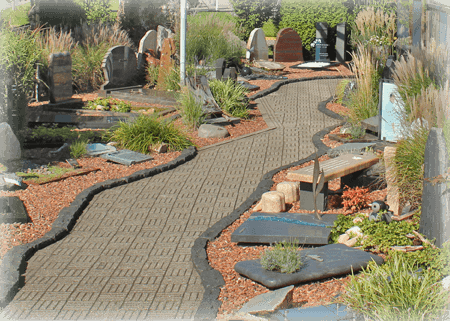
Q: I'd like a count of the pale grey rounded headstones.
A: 2